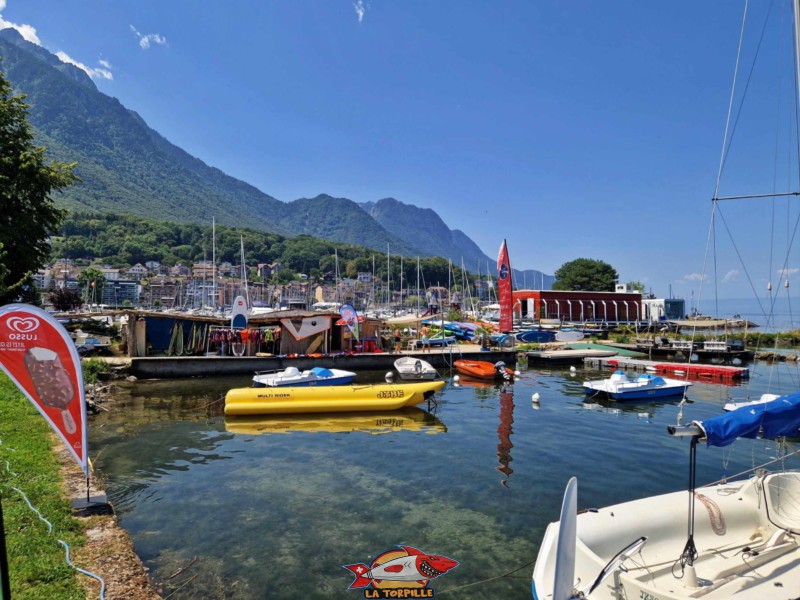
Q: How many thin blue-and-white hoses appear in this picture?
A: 1